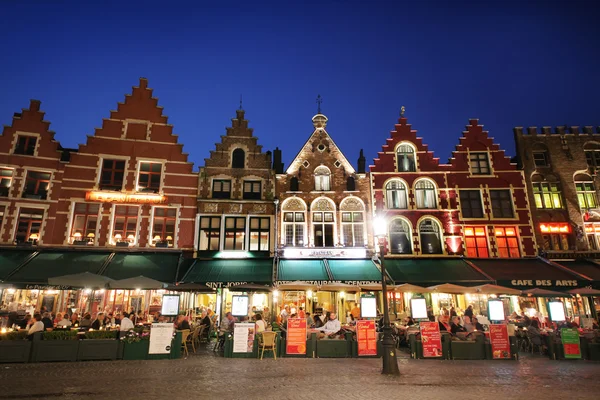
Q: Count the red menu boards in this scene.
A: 4